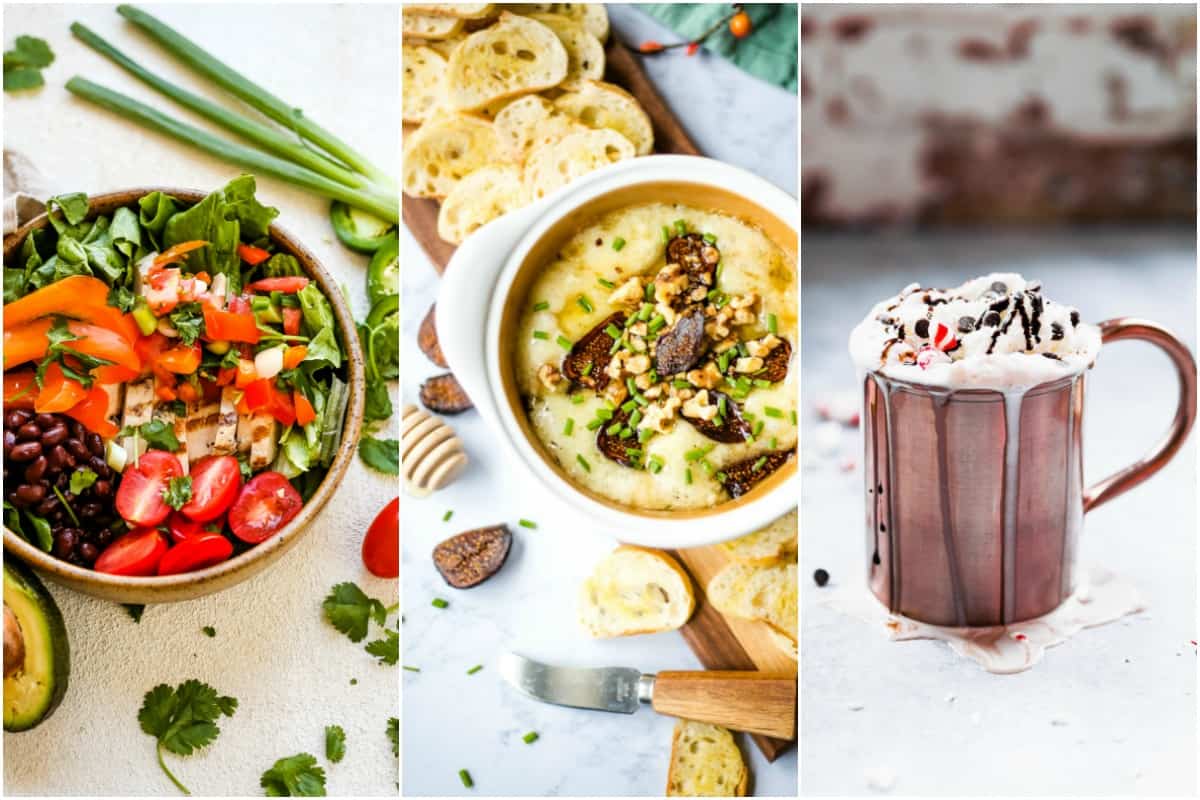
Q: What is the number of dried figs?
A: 10